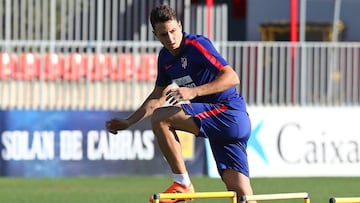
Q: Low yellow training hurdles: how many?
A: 3